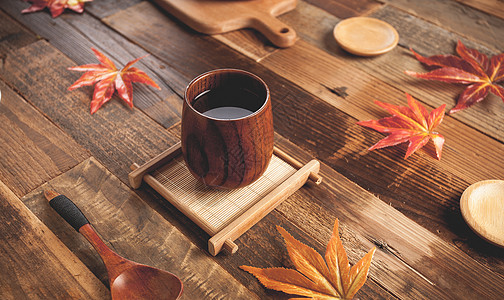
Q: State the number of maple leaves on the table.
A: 5